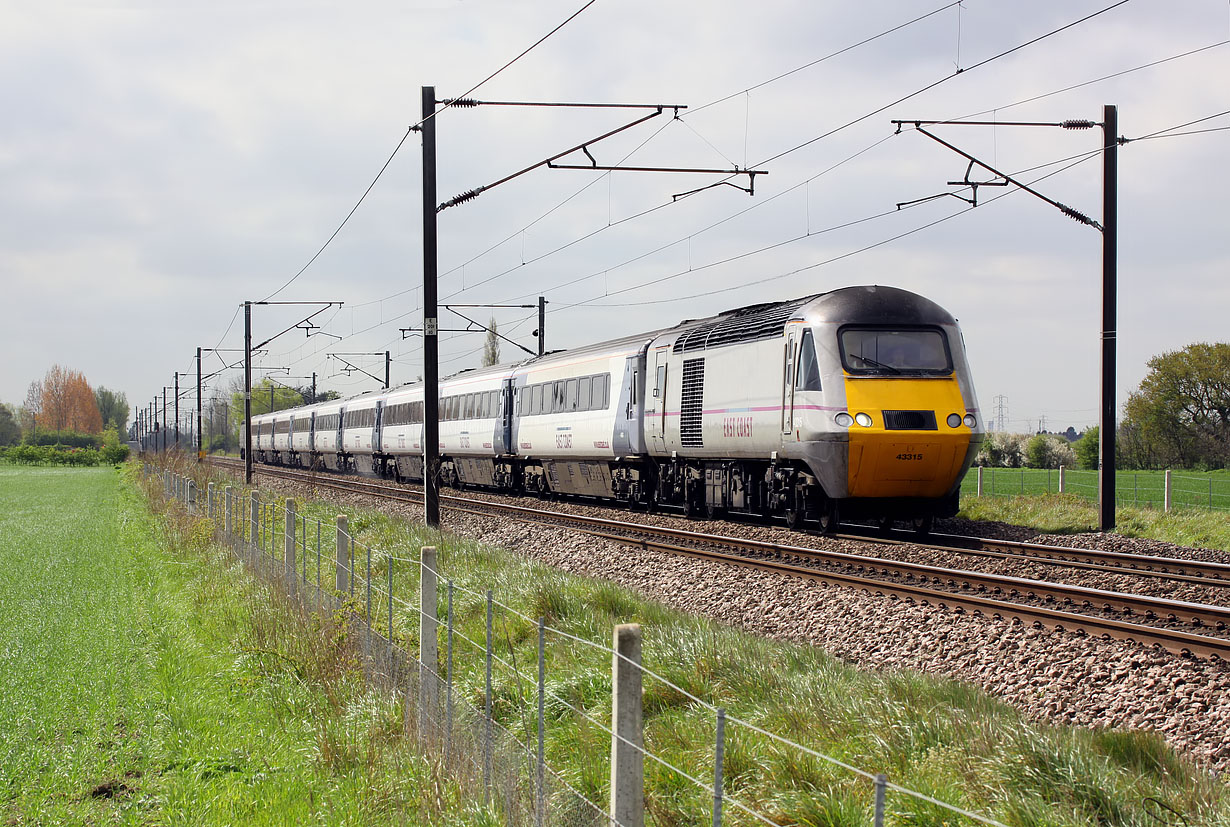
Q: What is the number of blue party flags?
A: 0